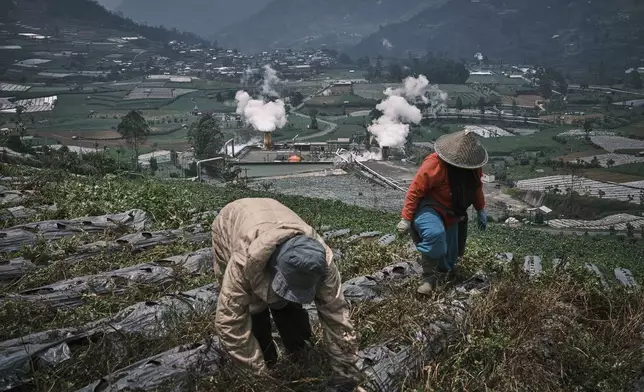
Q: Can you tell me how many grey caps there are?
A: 1